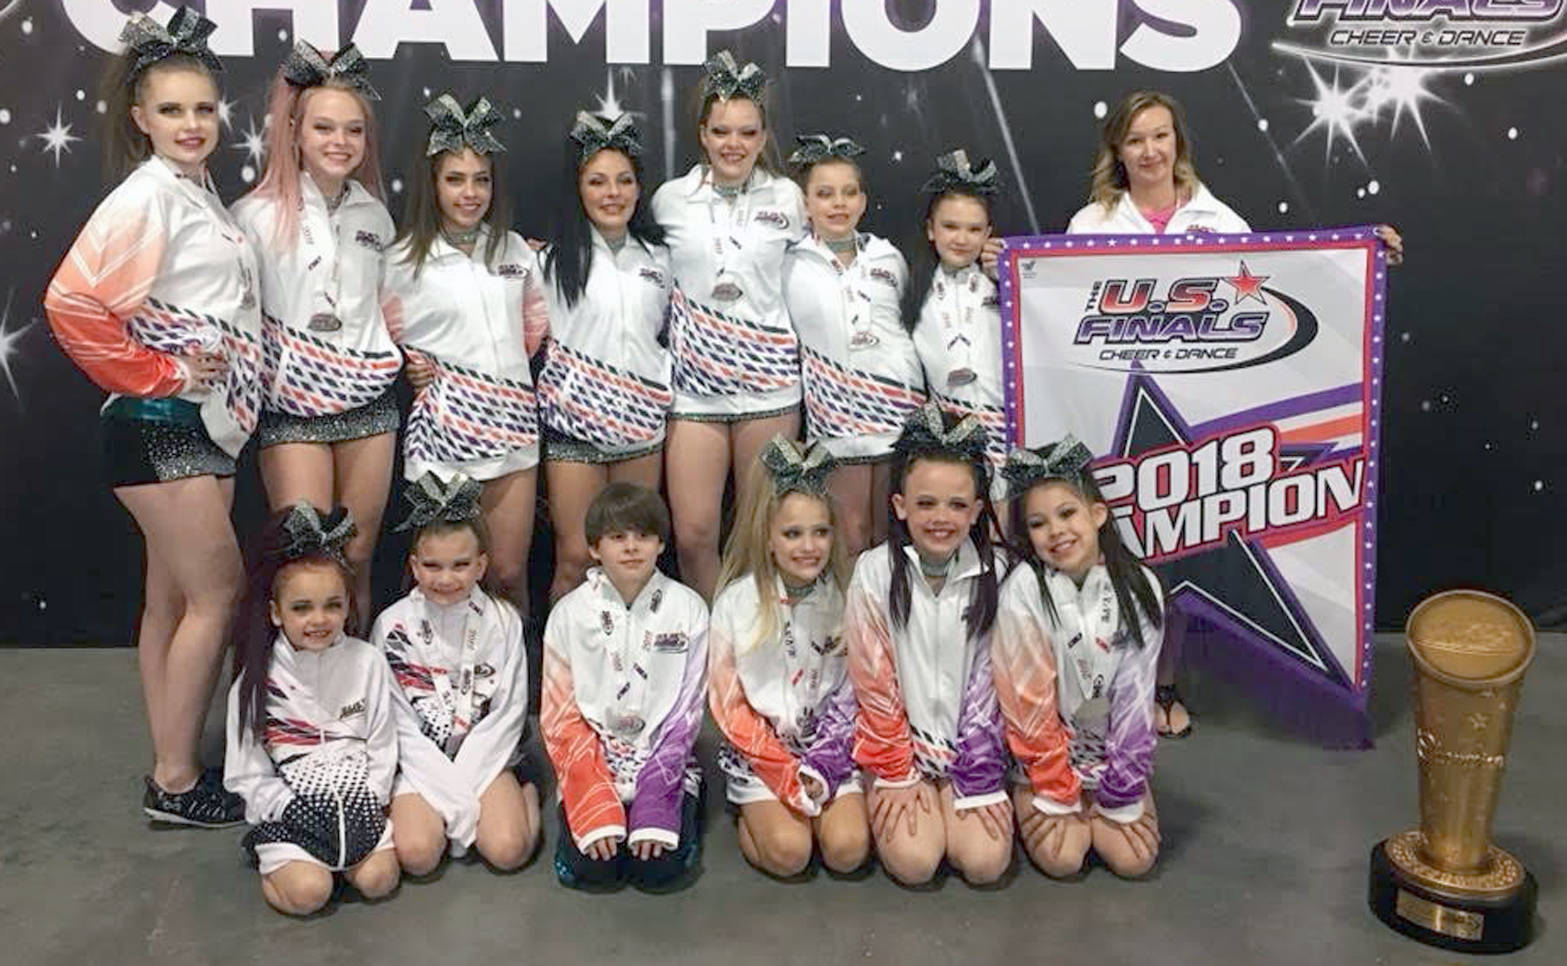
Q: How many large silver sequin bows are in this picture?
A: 12